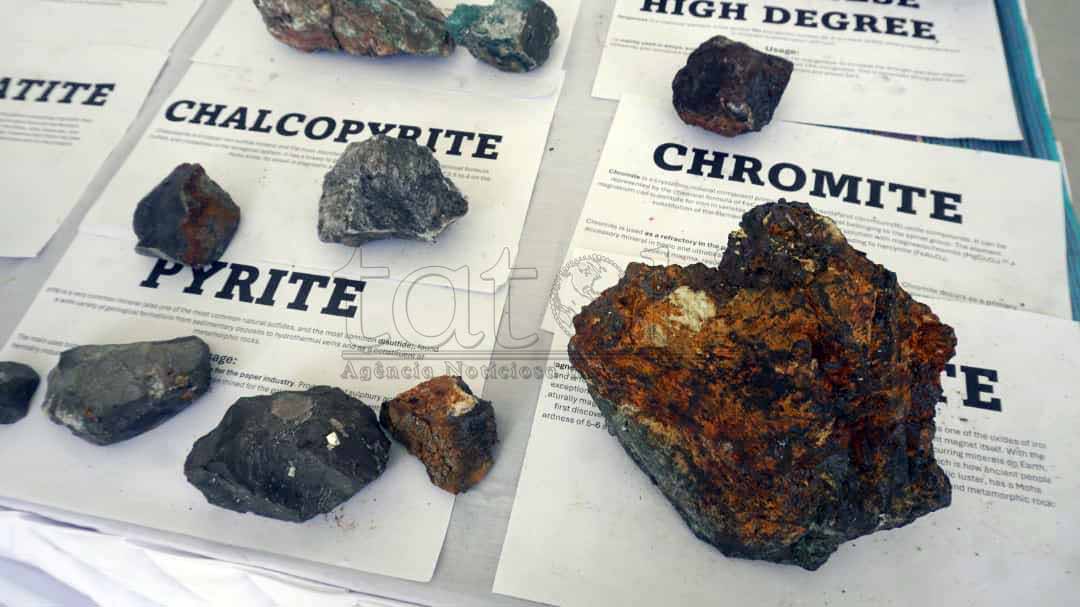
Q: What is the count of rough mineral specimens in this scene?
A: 10